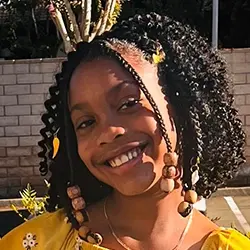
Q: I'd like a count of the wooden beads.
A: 10